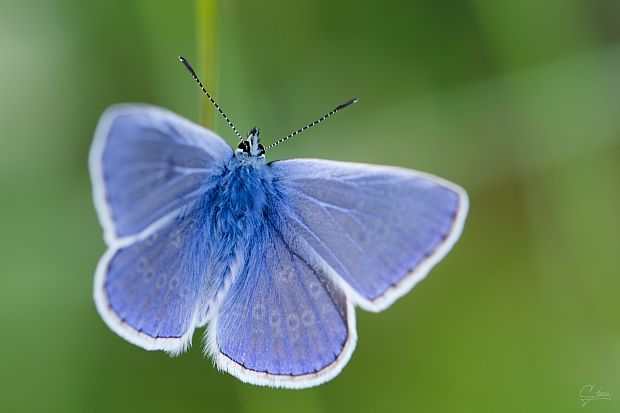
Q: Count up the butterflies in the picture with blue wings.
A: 1